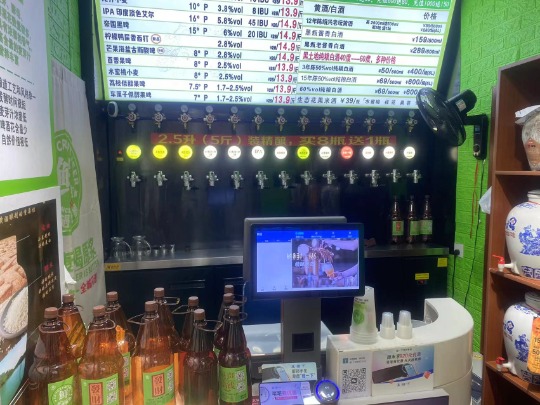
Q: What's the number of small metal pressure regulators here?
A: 13